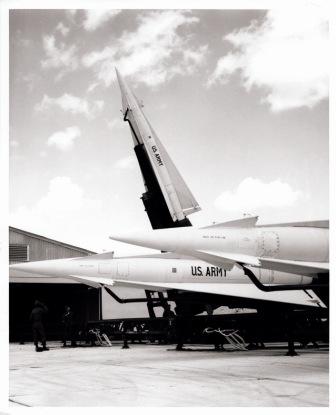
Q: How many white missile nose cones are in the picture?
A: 3